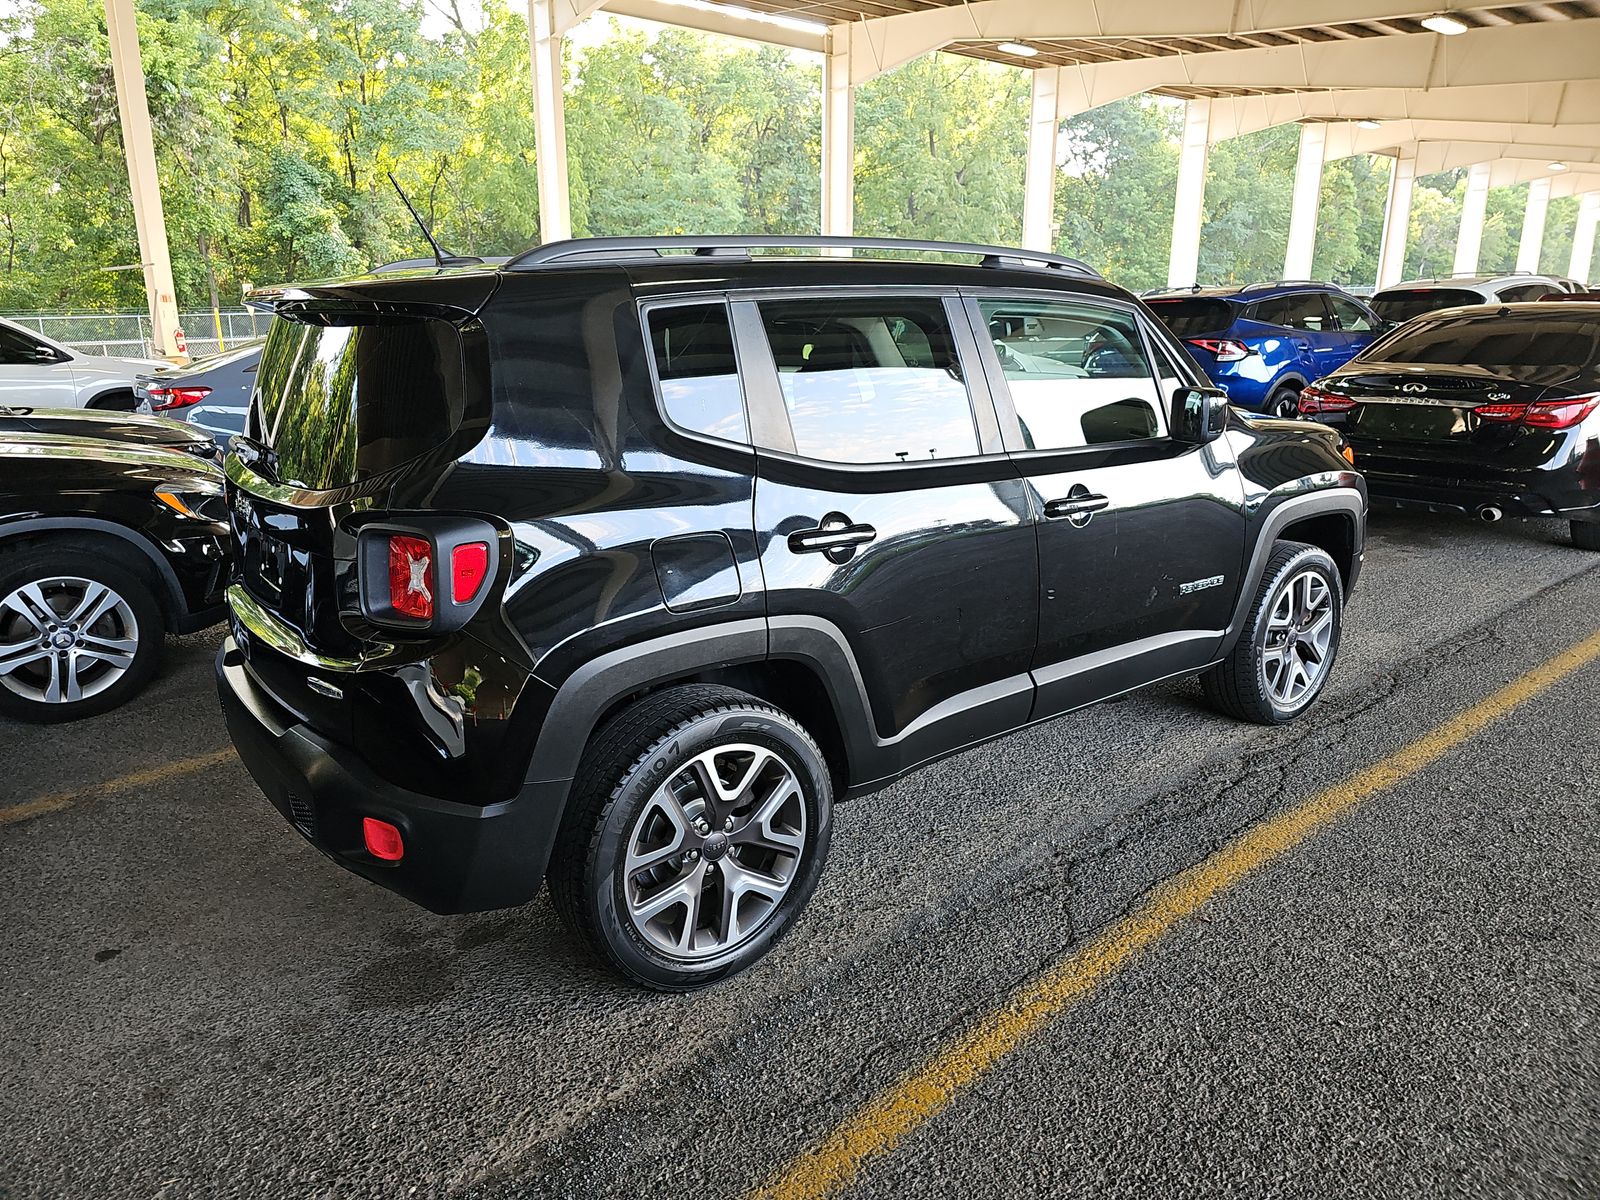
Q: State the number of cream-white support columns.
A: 10